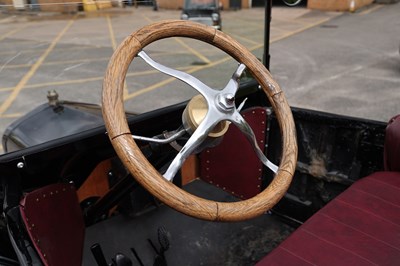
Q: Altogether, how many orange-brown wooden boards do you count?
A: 2